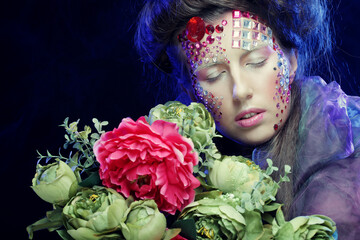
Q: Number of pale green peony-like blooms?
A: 7